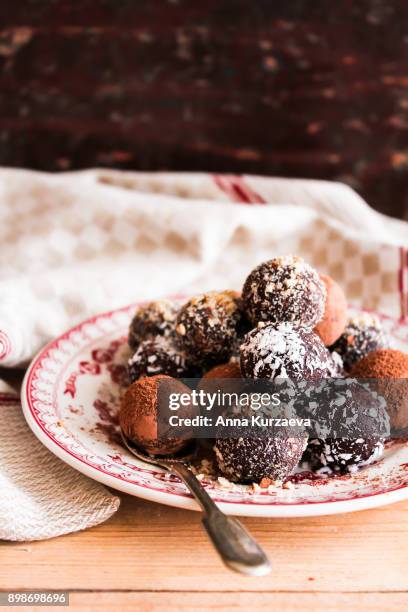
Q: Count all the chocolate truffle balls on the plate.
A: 12